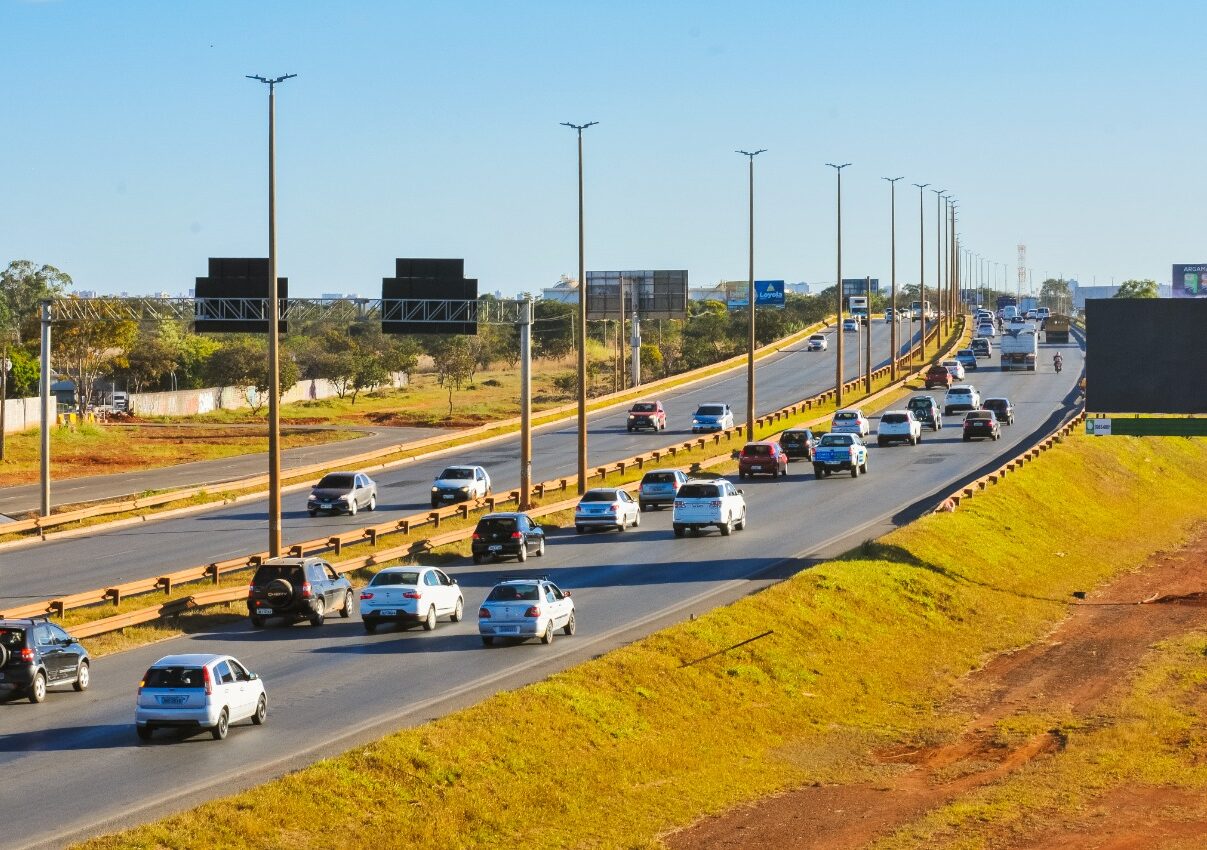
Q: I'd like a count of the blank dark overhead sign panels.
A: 2